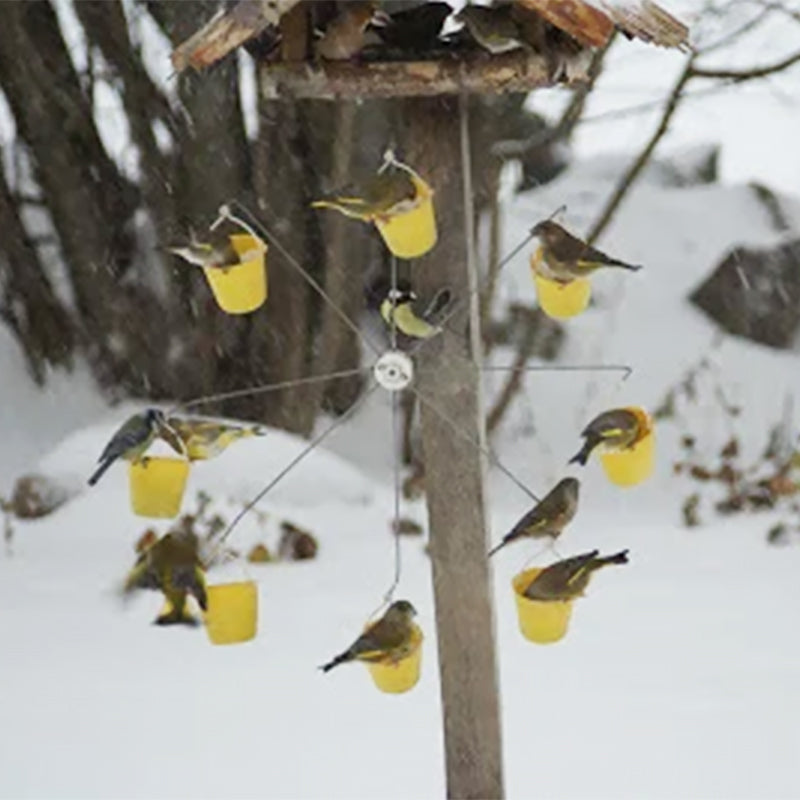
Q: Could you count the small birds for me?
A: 14